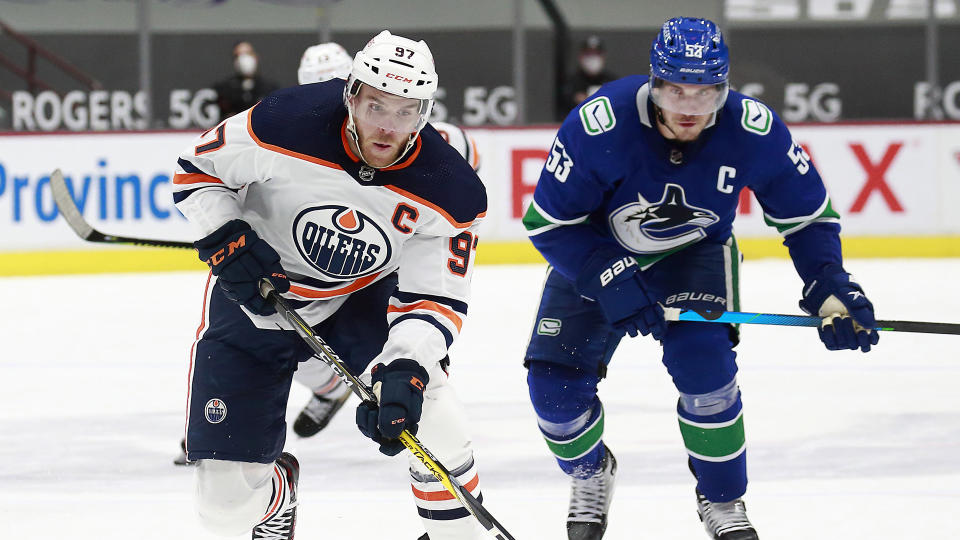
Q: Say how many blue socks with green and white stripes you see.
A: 2